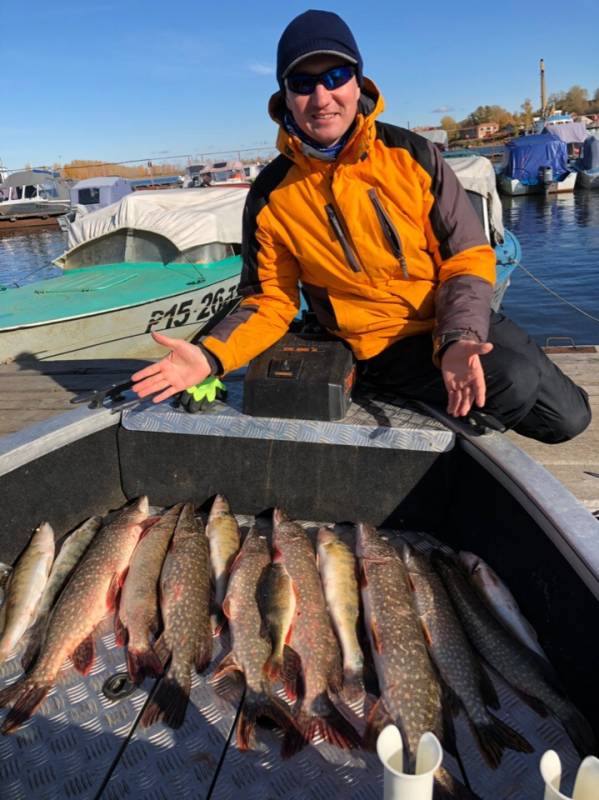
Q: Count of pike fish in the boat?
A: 8